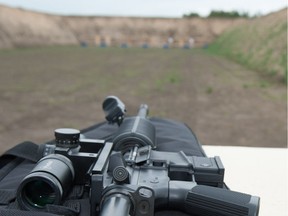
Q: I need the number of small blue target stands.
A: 7